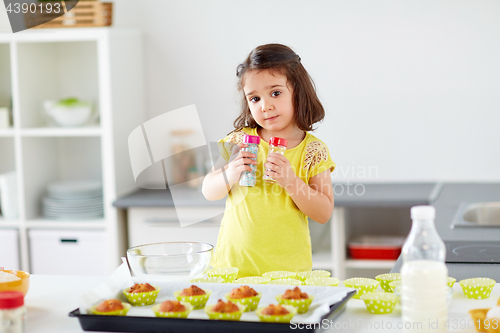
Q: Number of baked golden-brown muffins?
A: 8